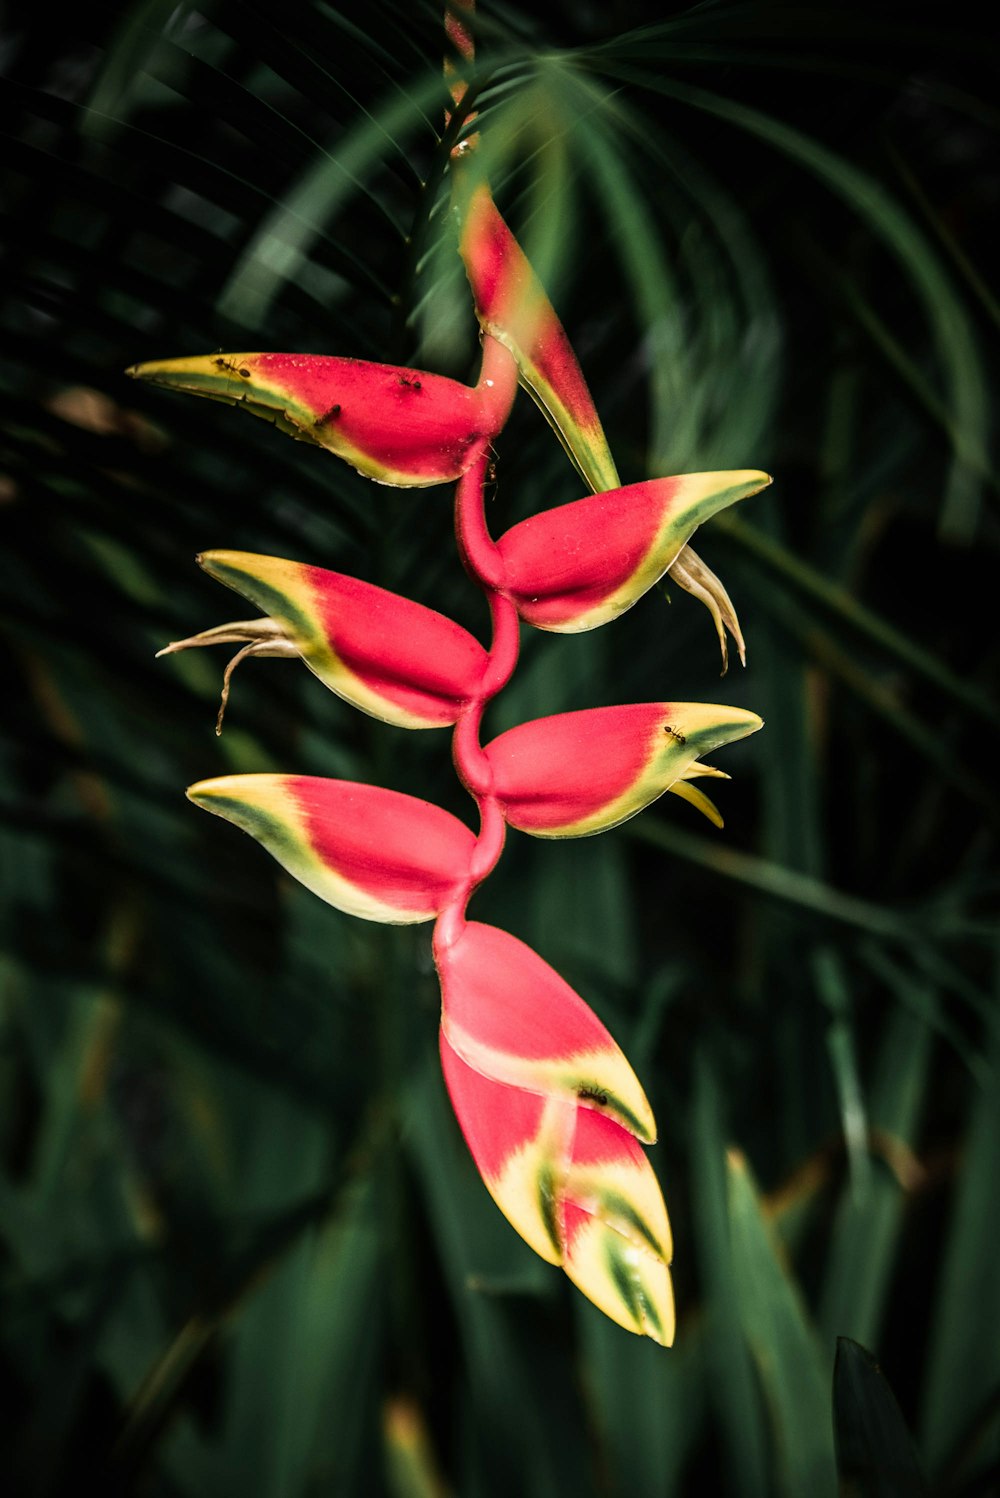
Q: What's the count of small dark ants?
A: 6